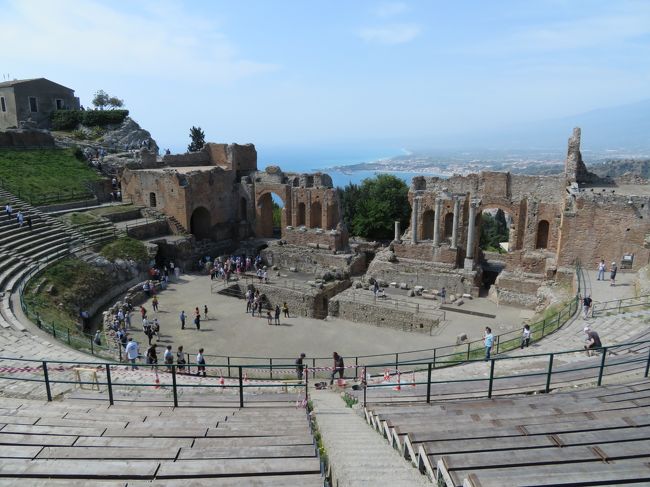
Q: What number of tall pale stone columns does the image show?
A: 4